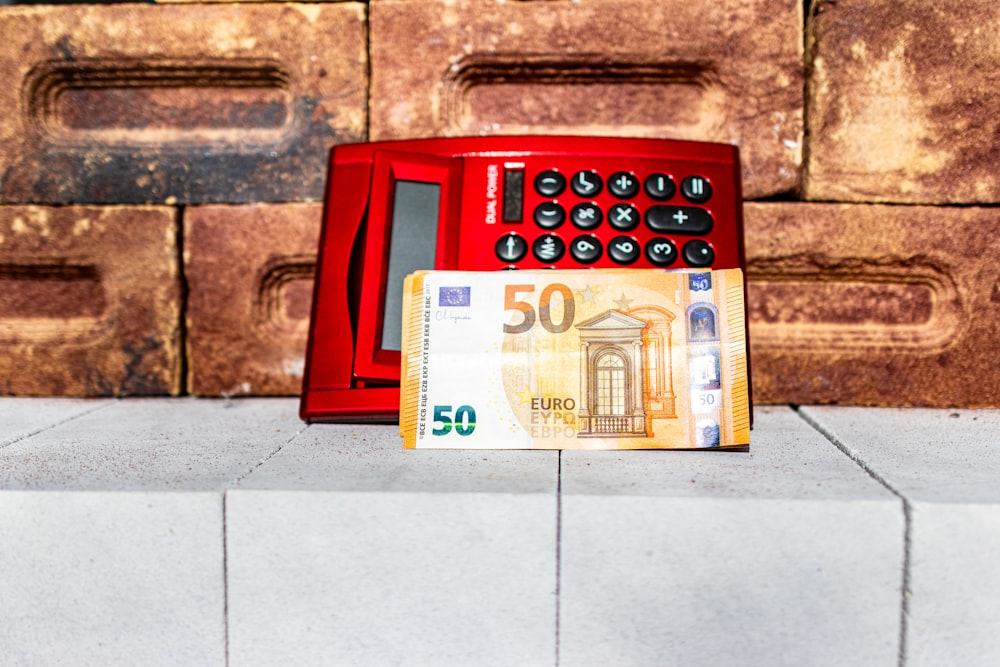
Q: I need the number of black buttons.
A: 15